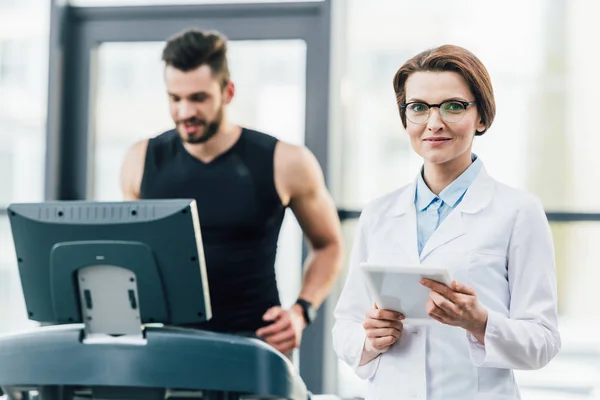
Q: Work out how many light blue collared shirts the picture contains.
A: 1